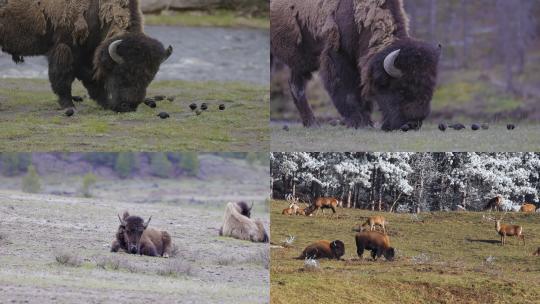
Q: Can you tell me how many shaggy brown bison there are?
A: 6